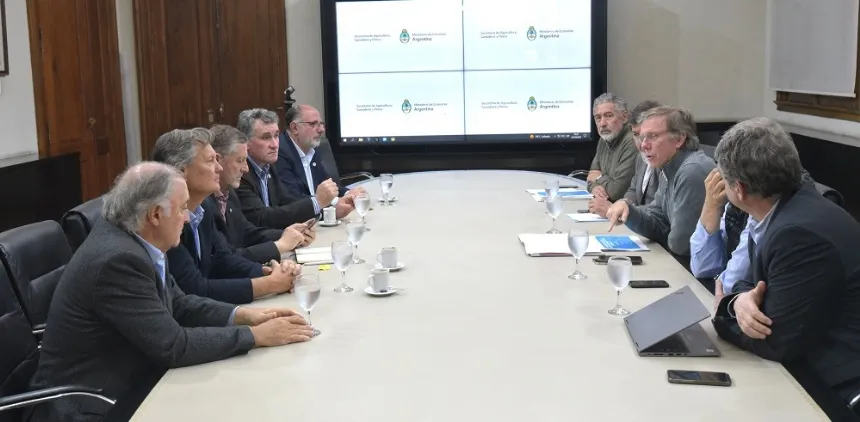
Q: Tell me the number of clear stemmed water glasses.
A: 9